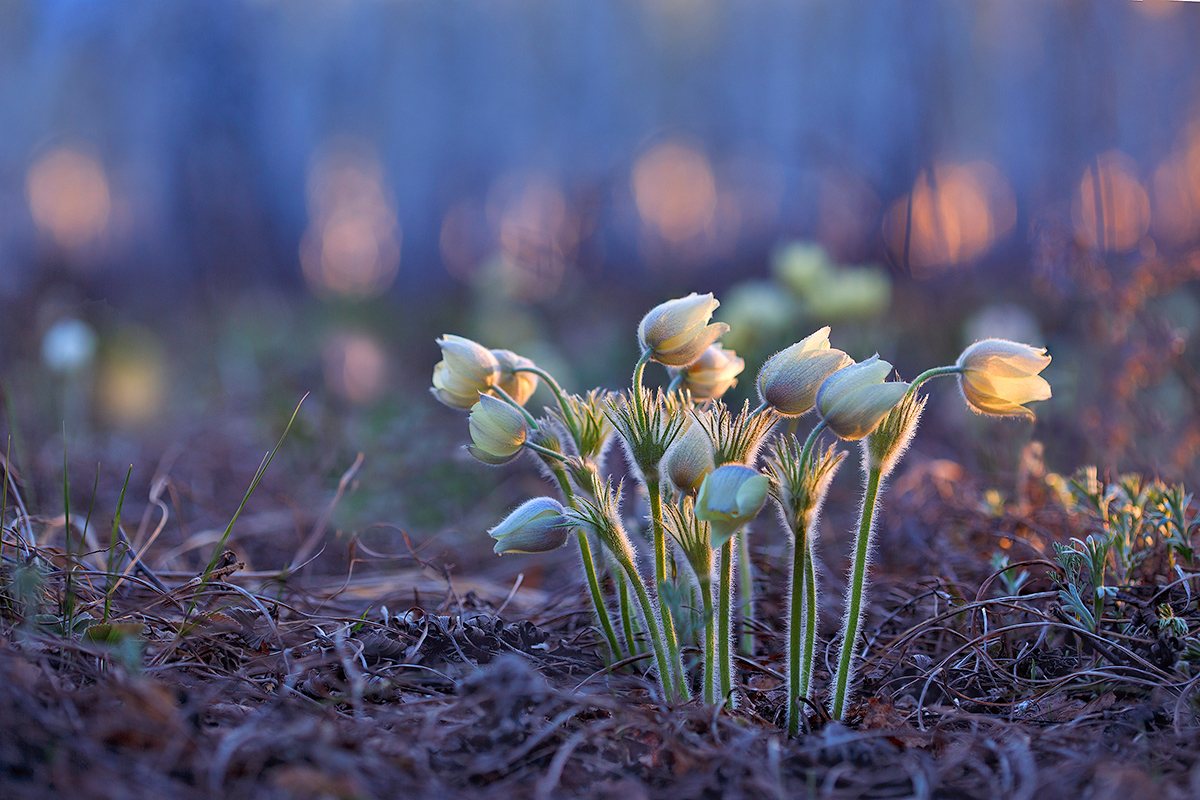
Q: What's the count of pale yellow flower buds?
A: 11